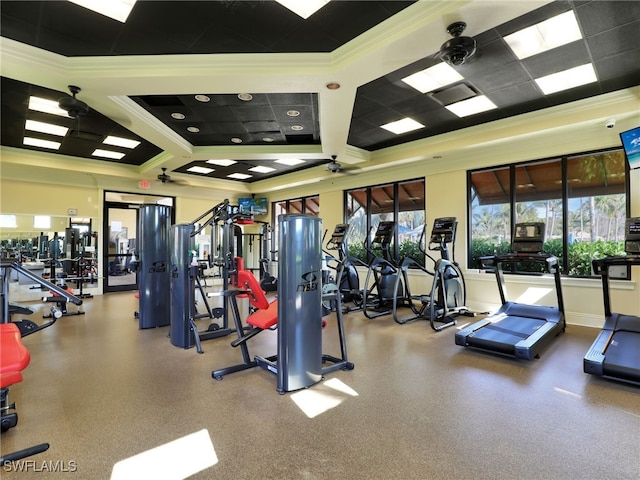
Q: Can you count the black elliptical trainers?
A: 3